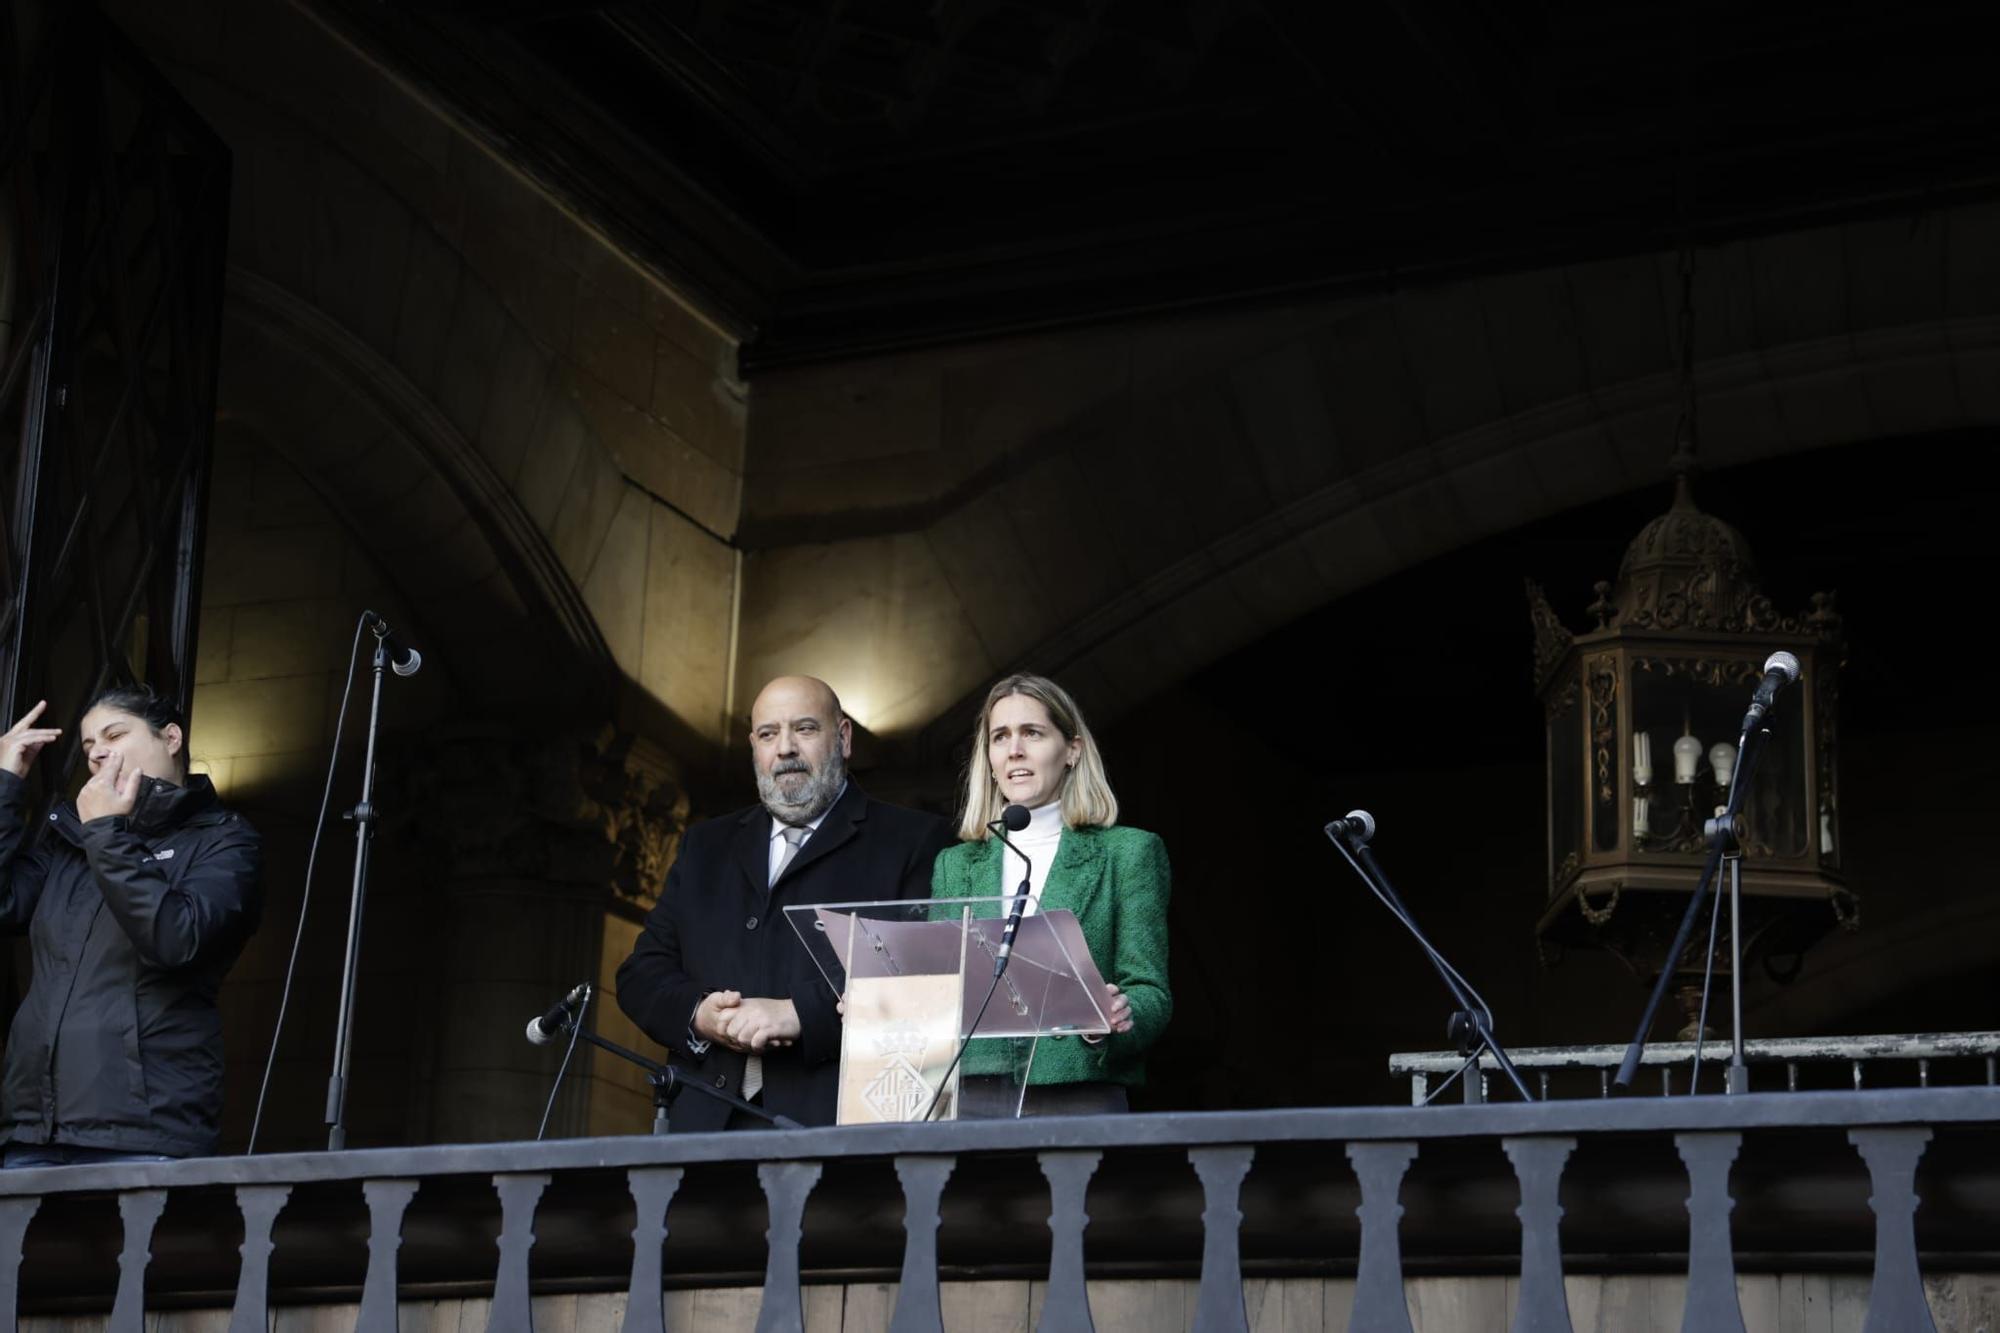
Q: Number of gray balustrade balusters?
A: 14